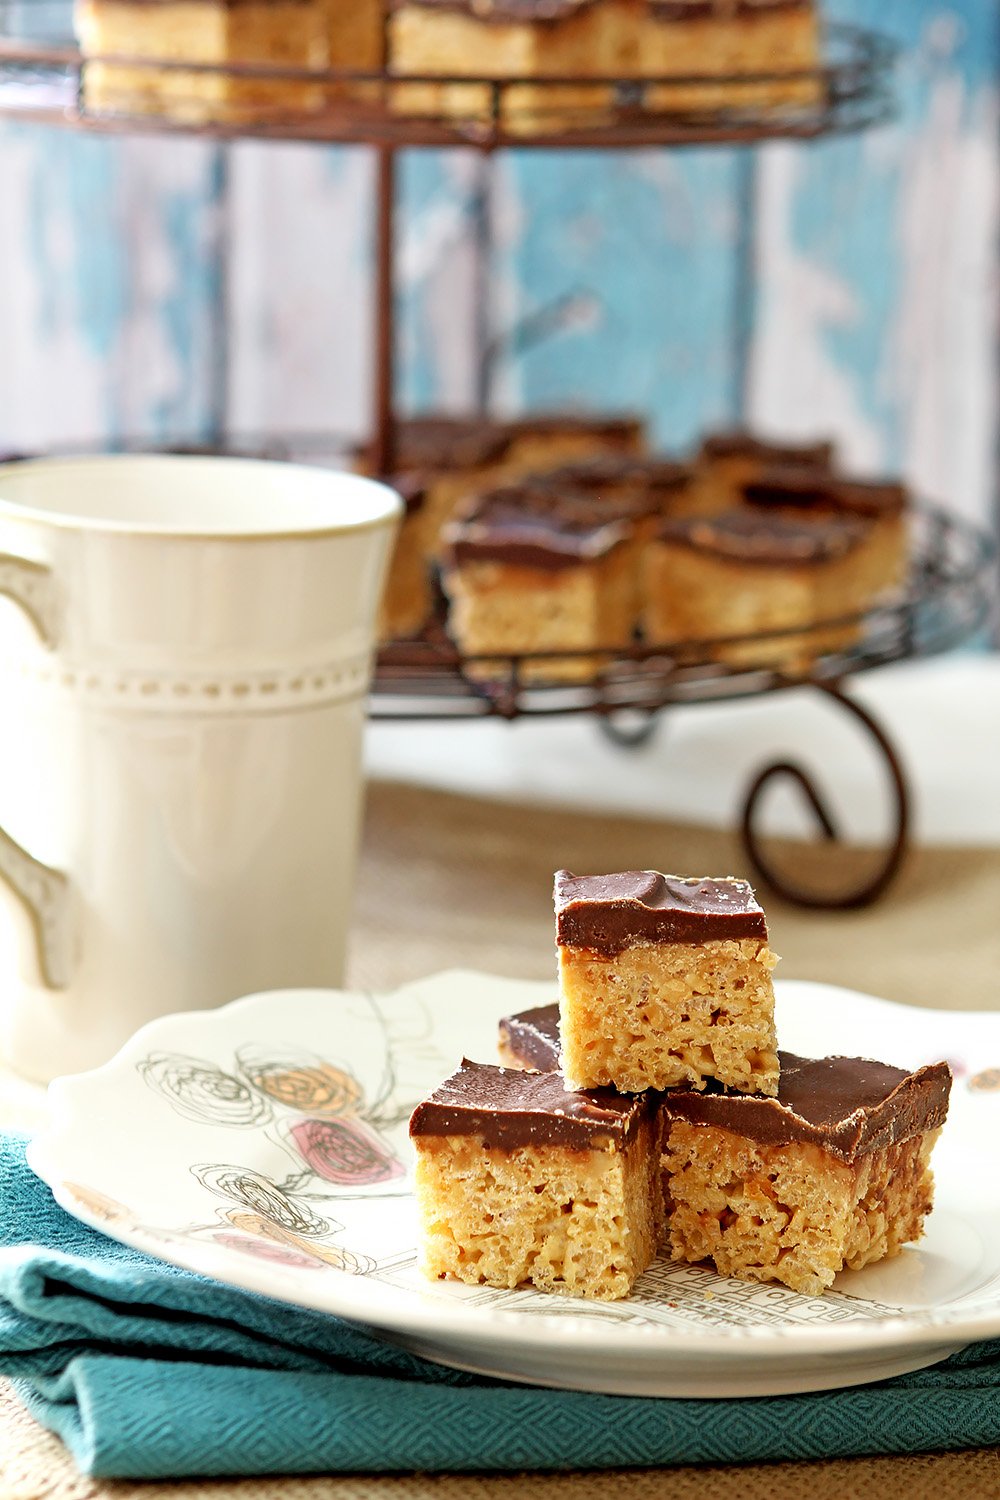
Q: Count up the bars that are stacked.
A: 4